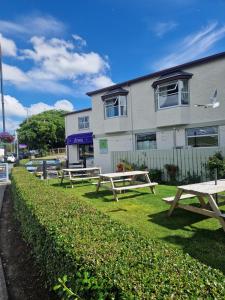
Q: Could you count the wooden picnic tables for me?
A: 3